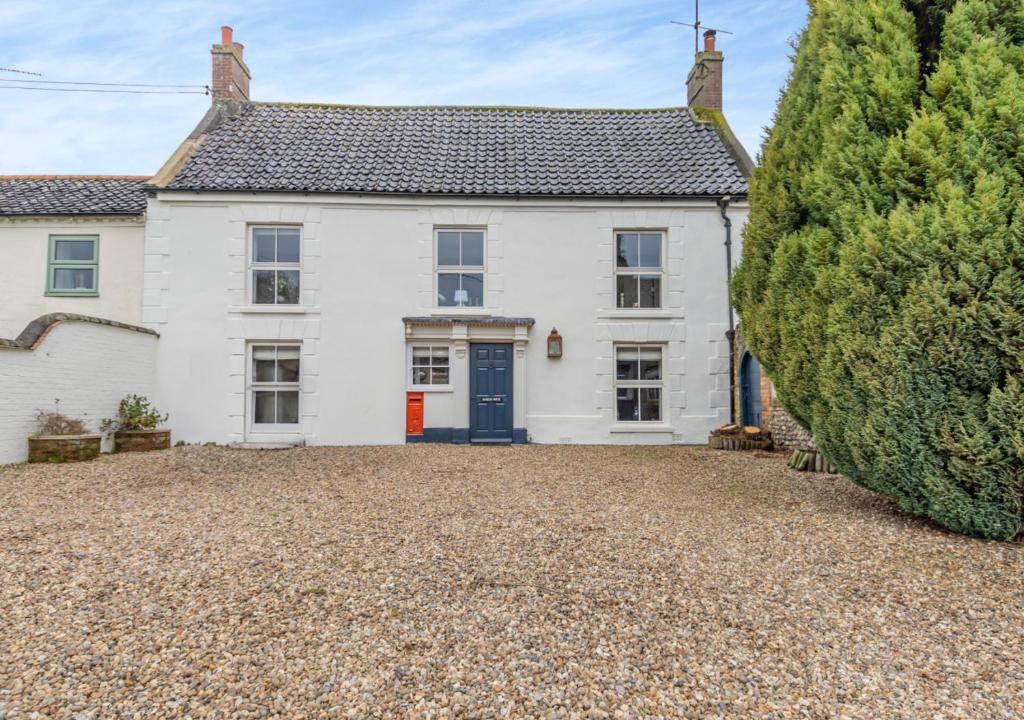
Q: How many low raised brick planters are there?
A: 2